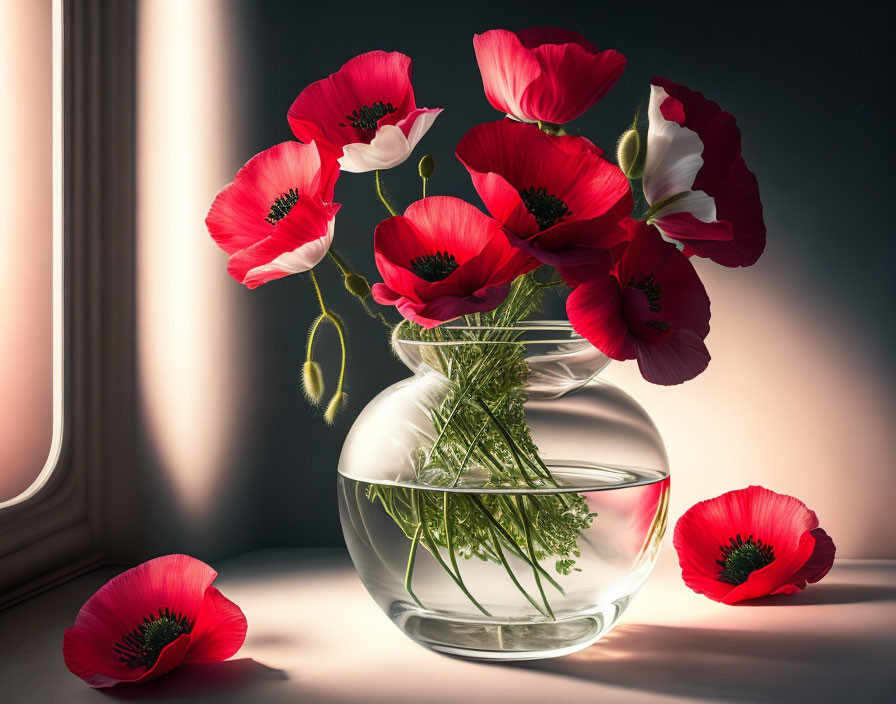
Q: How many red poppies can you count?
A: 9